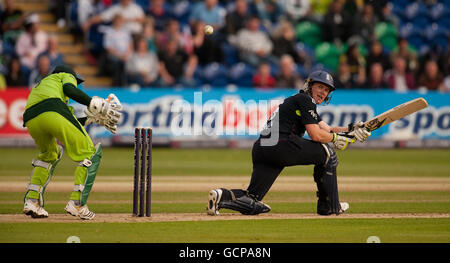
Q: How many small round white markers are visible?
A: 2